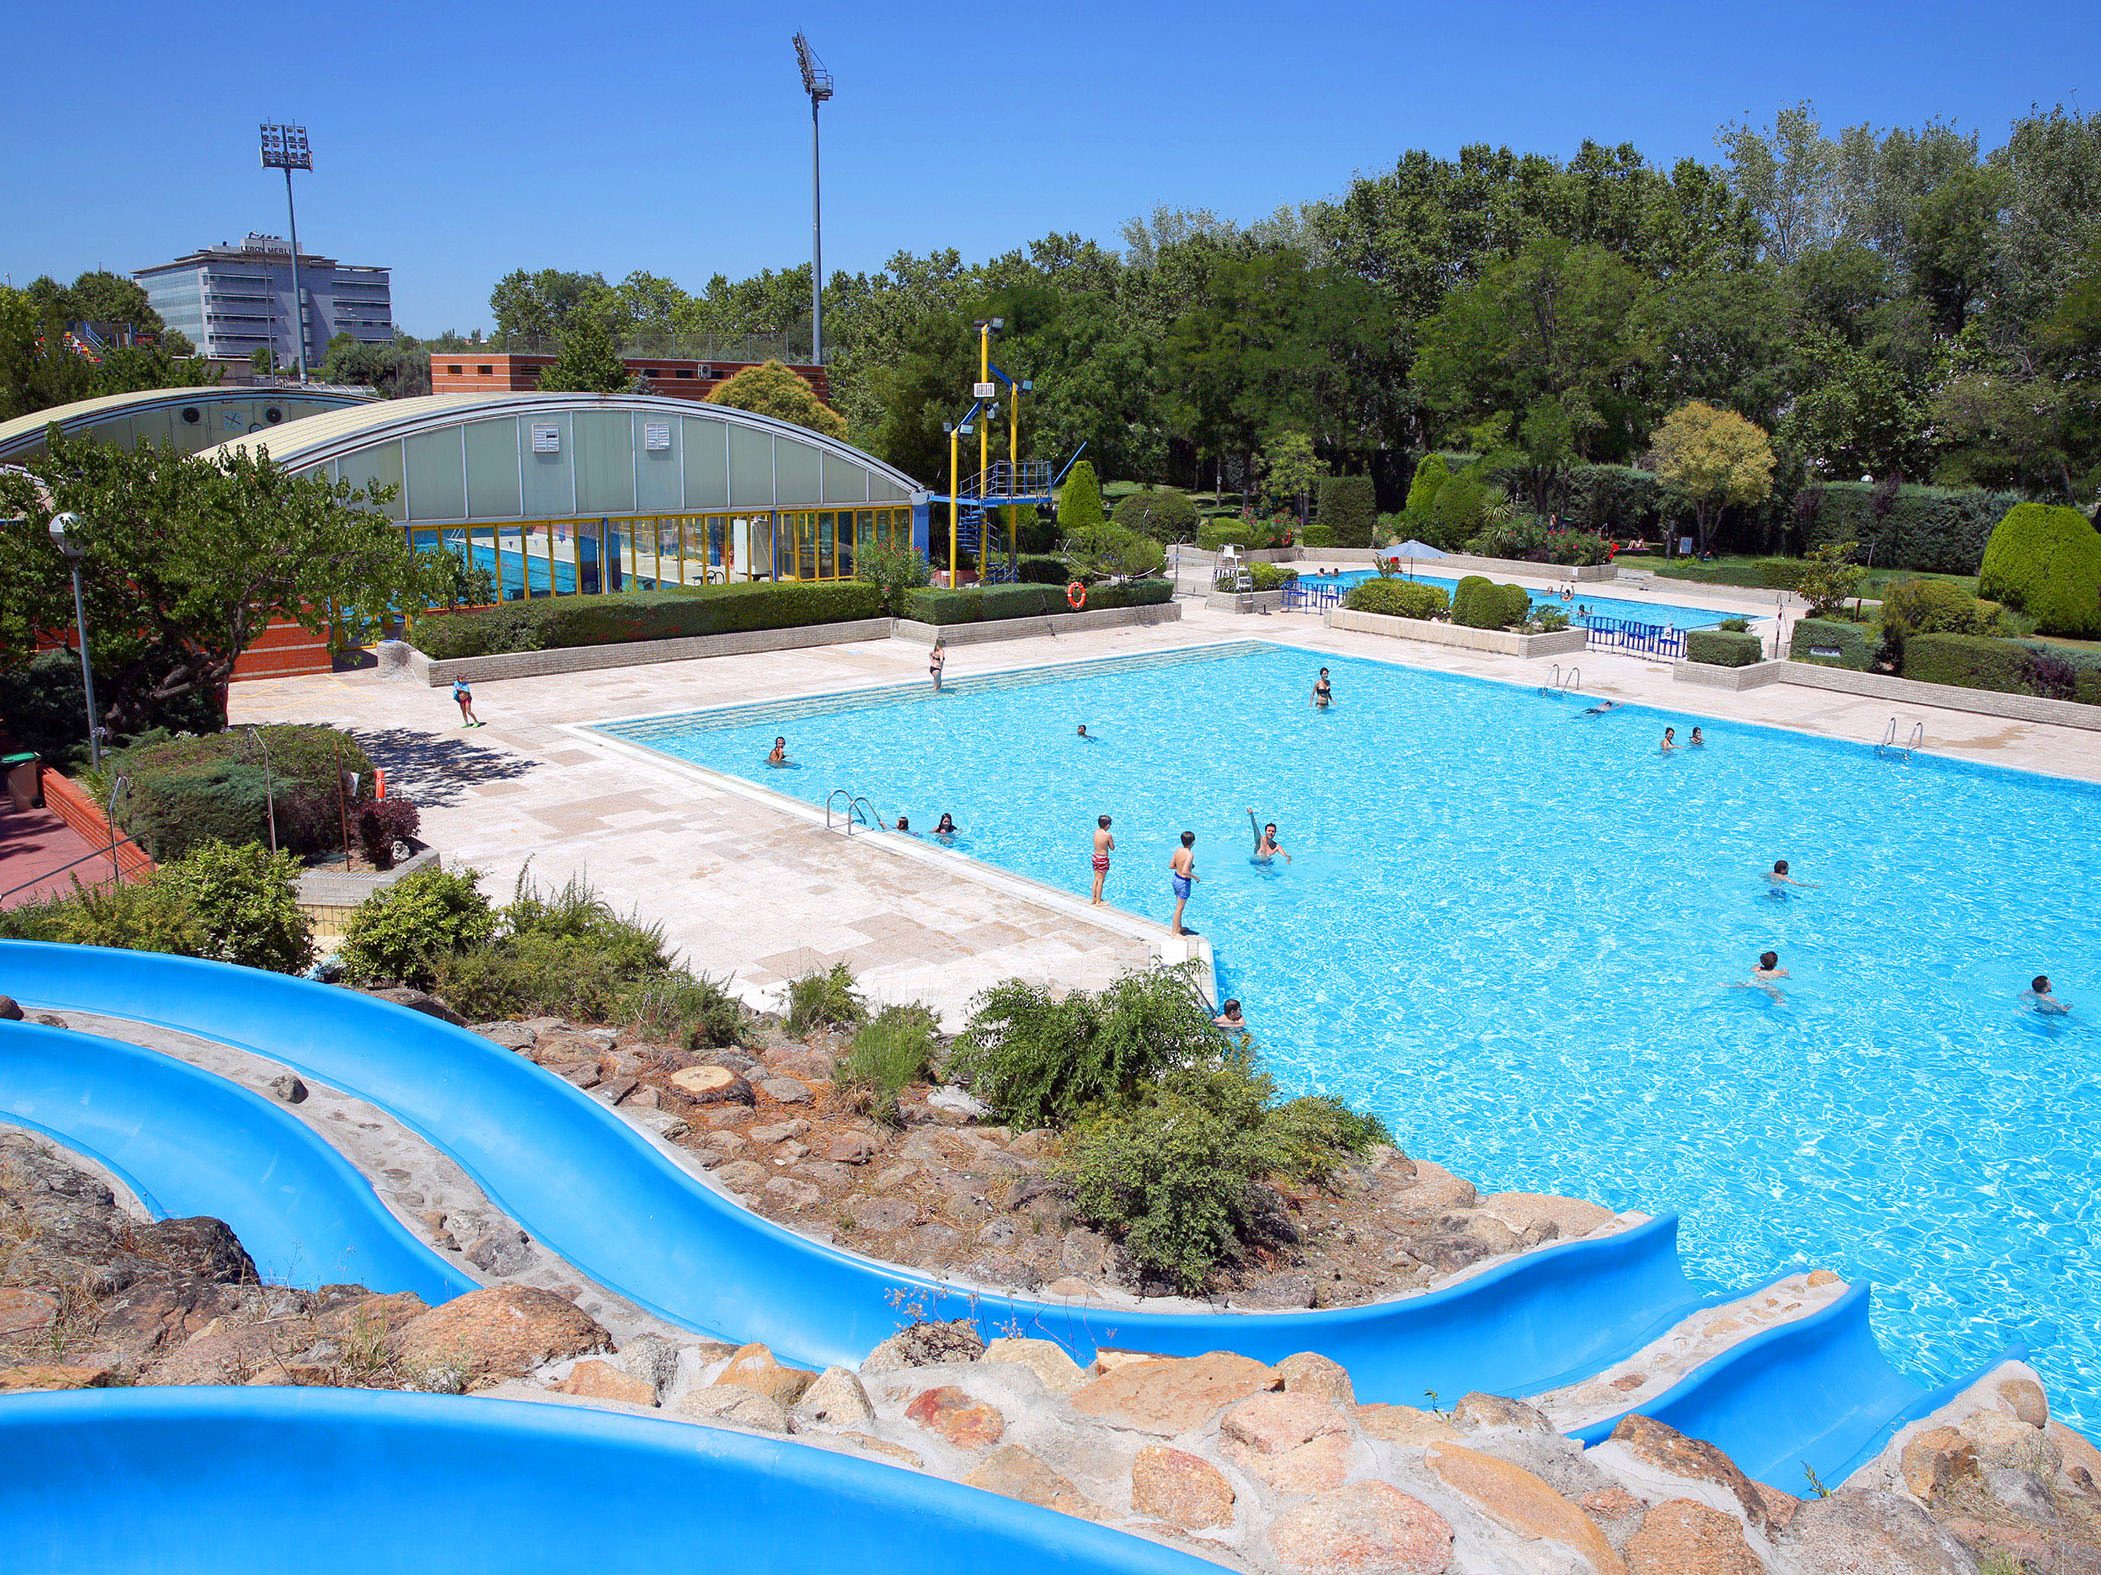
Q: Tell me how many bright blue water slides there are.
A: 3